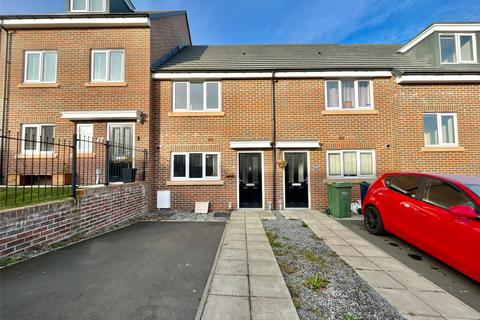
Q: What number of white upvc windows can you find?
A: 11